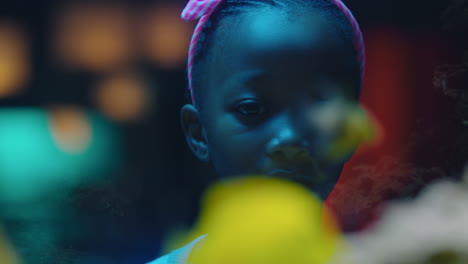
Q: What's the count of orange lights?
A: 5